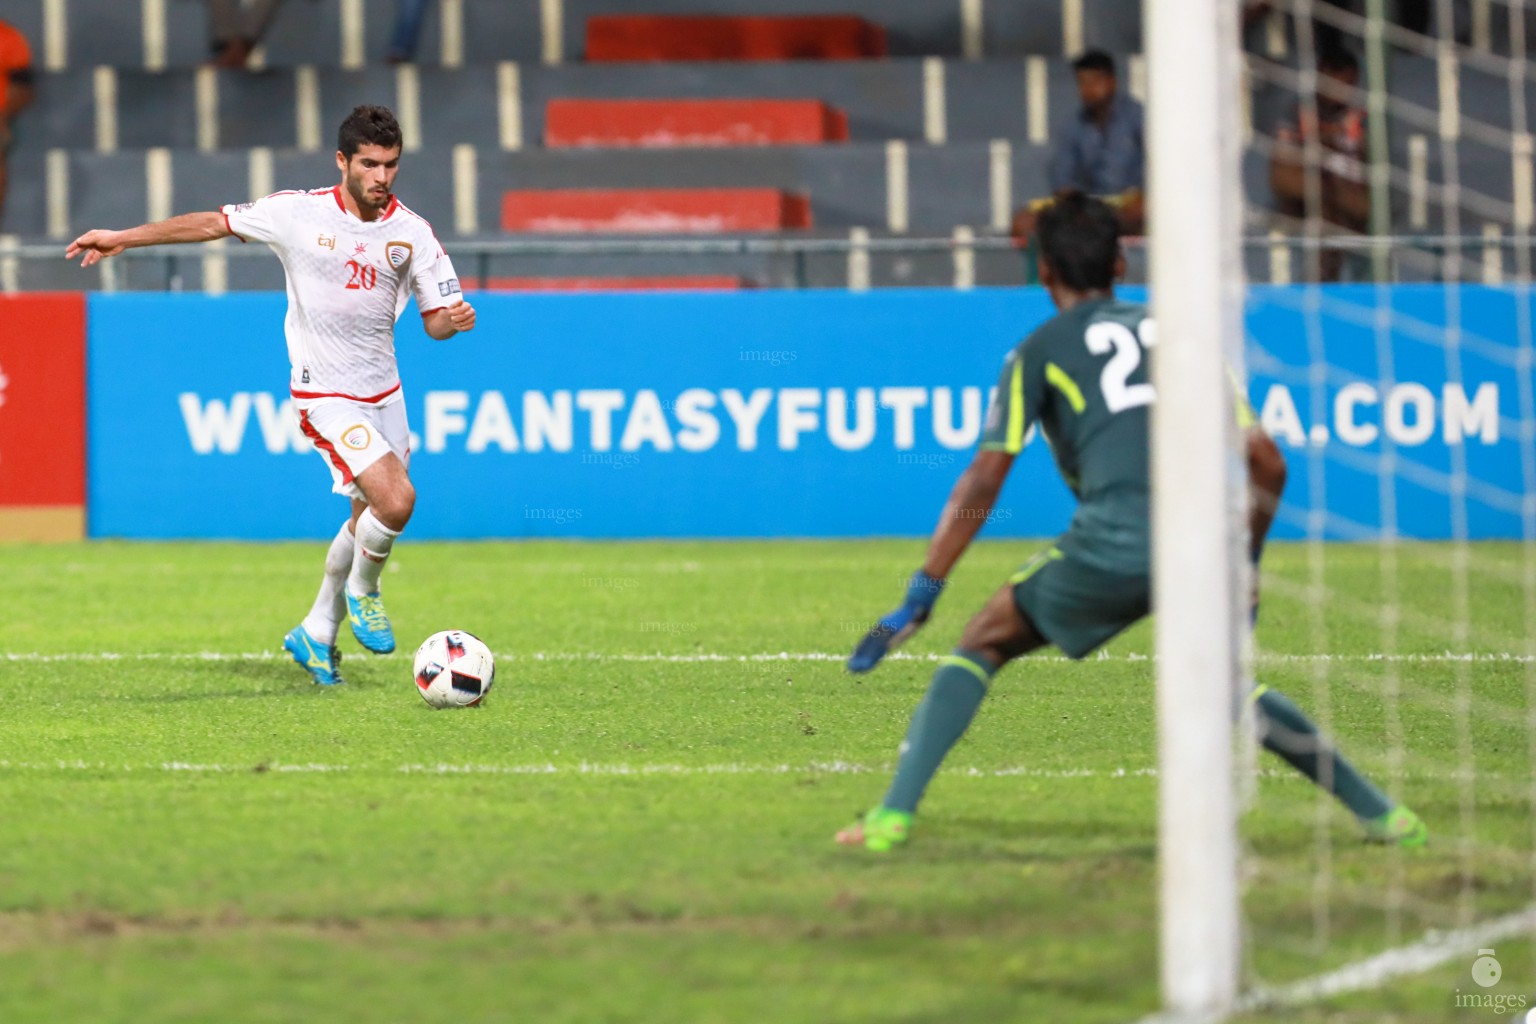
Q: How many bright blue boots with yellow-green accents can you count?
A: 2